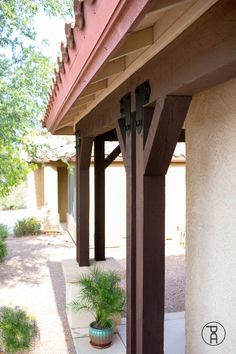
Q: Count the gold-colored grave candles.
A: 0